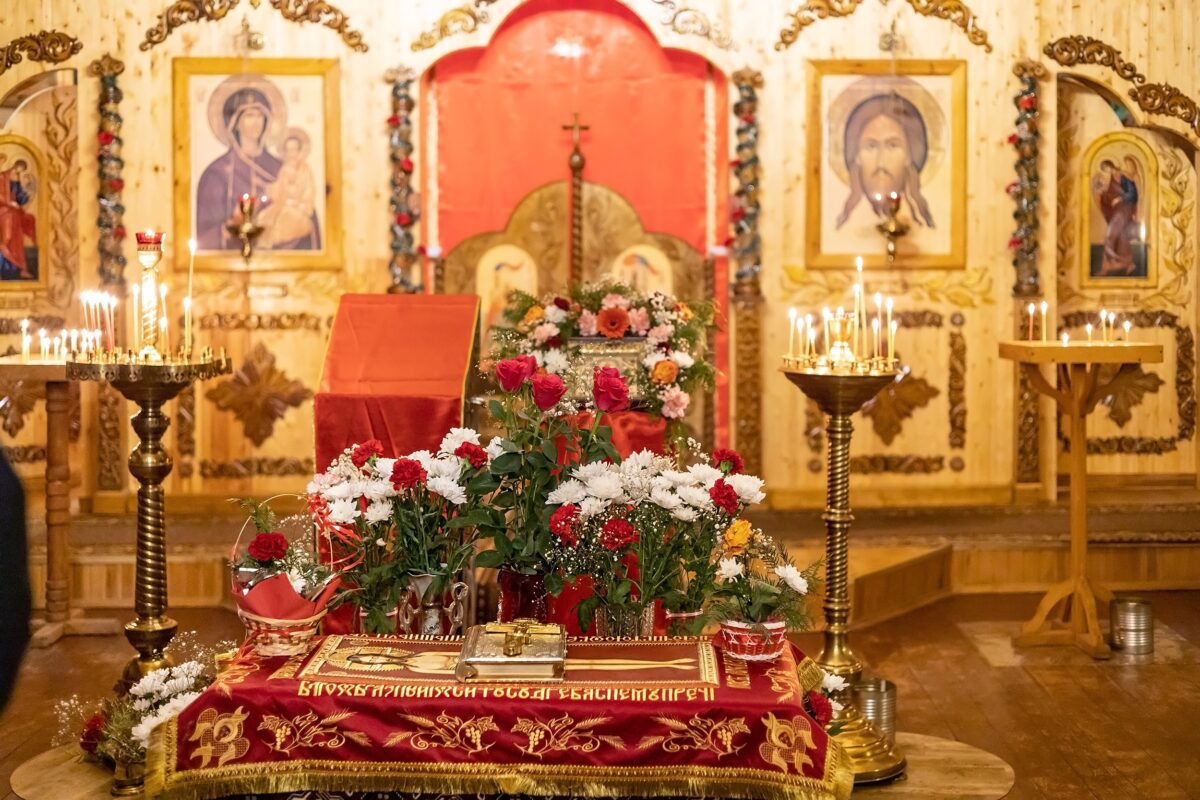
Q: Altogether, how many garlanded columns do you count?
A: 4